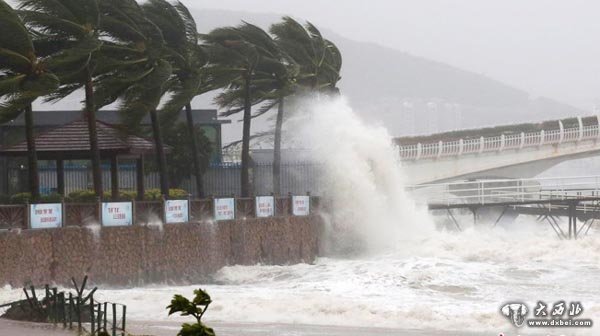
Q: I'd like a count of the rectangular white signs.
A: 6